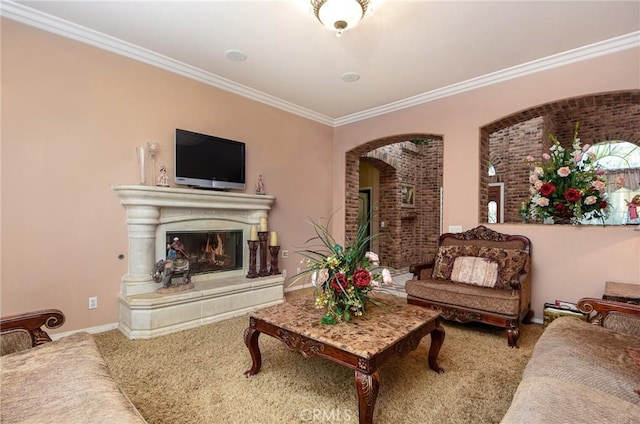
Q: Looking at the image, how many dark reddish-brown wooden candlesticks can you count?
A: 3